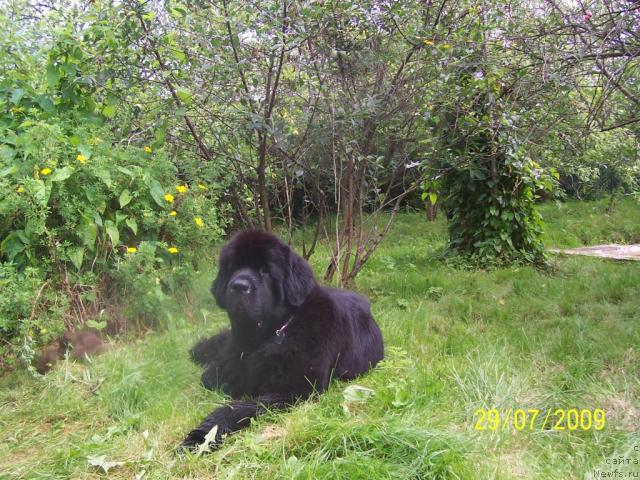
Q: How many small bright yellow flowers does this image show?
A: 11